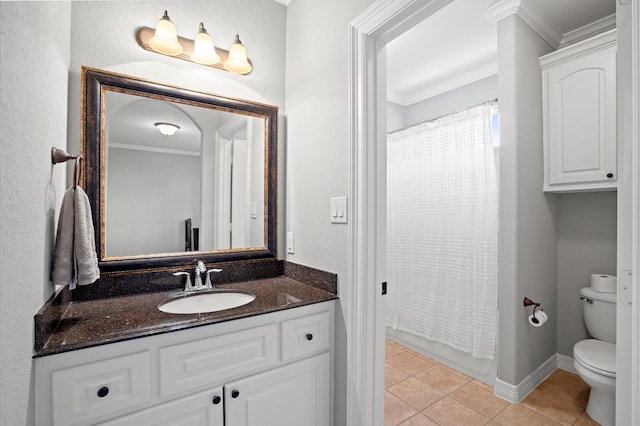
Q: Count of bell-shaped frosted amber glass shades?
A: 3